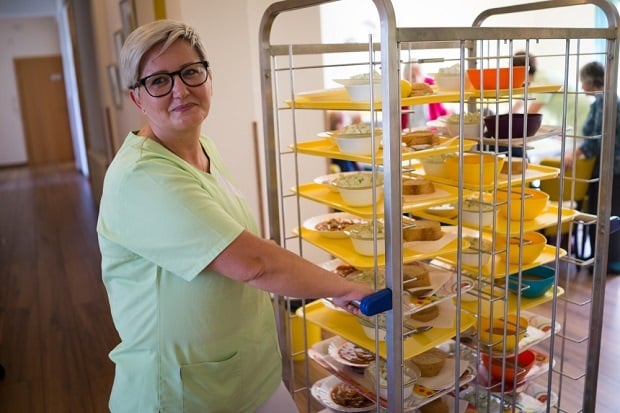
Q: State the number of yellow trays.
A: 10